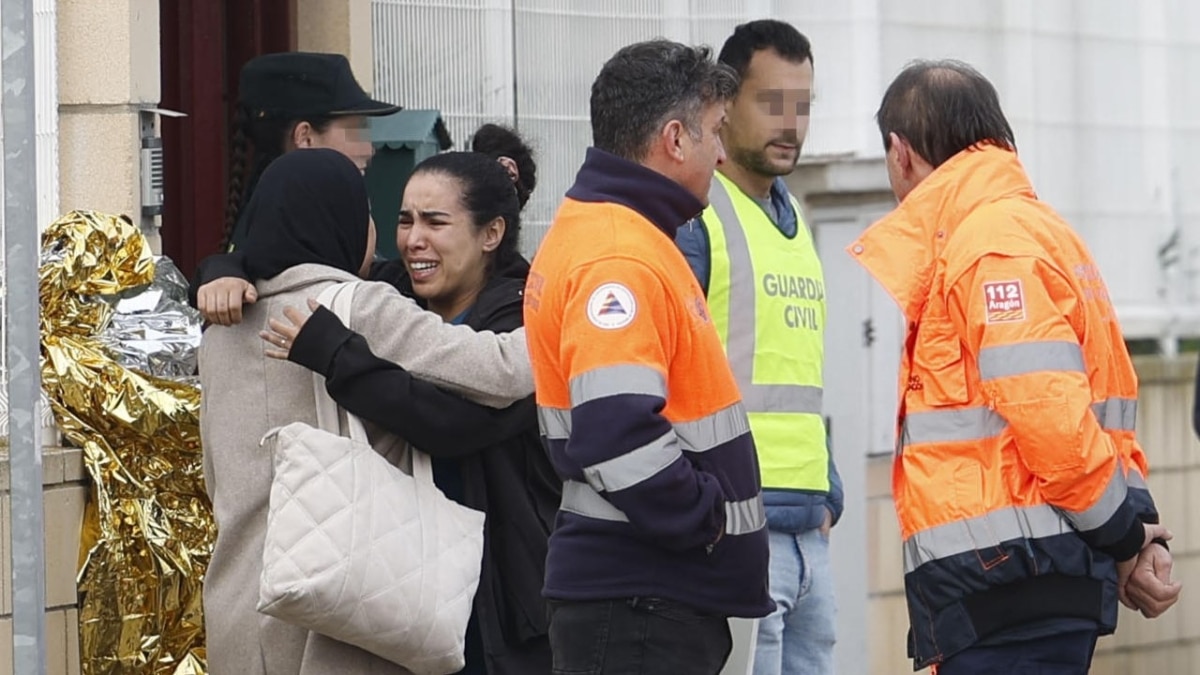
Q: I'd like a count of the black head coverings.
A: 2